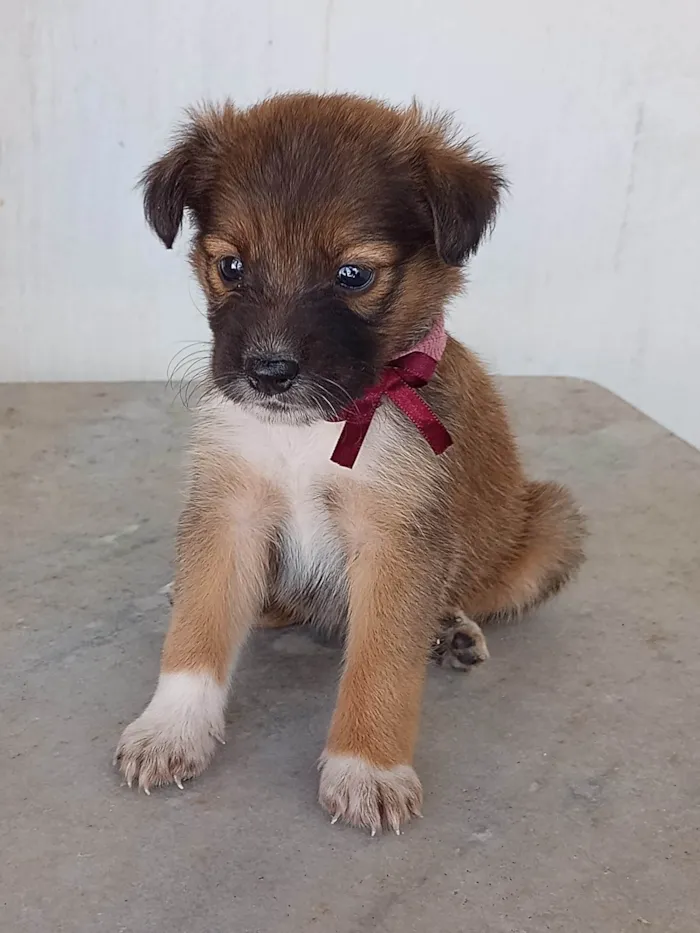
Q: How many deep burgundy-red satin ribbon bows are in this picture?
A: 1